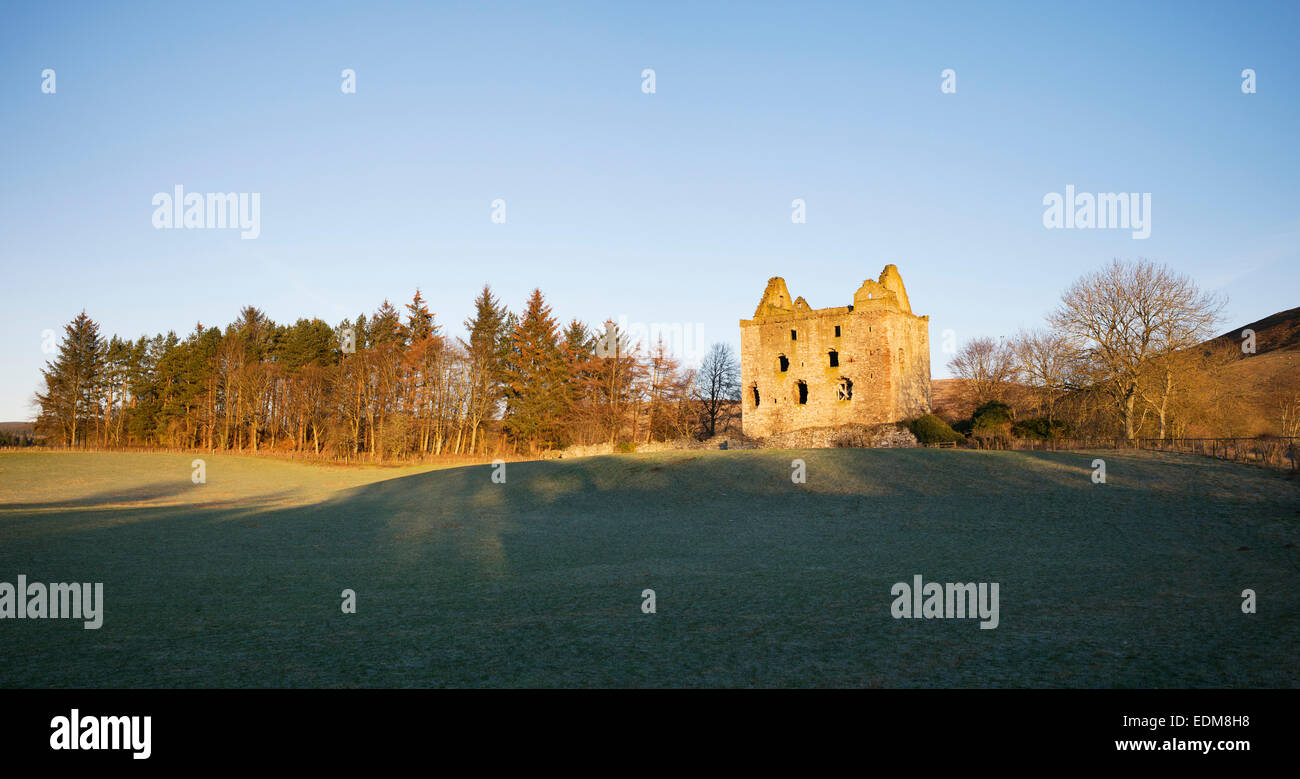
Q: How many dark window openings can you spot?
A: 7